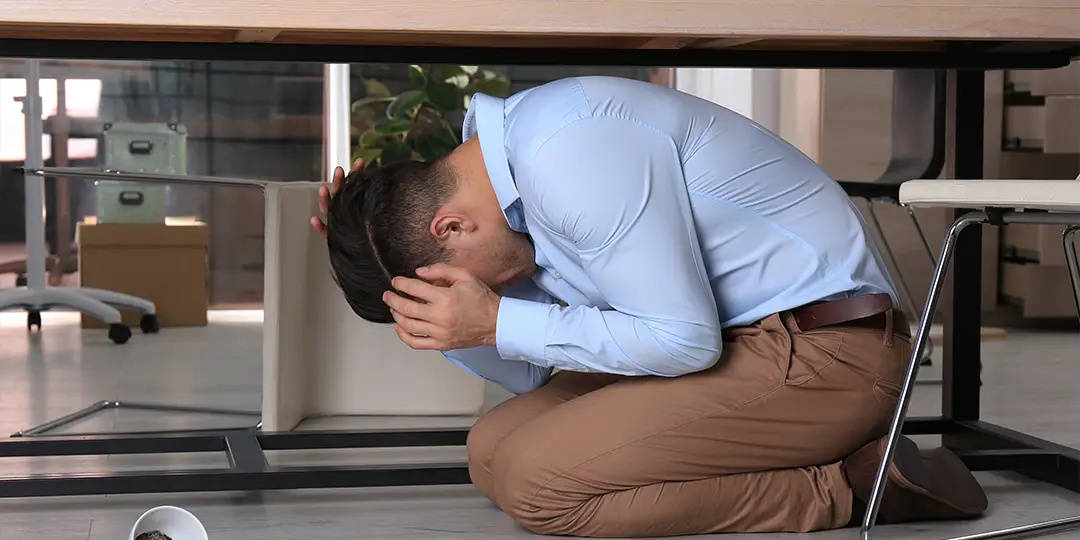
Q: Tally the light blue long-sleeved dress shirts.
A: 1